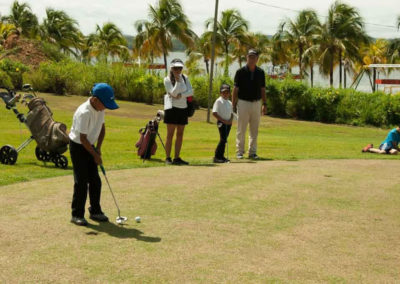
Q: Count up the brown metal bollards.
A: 0